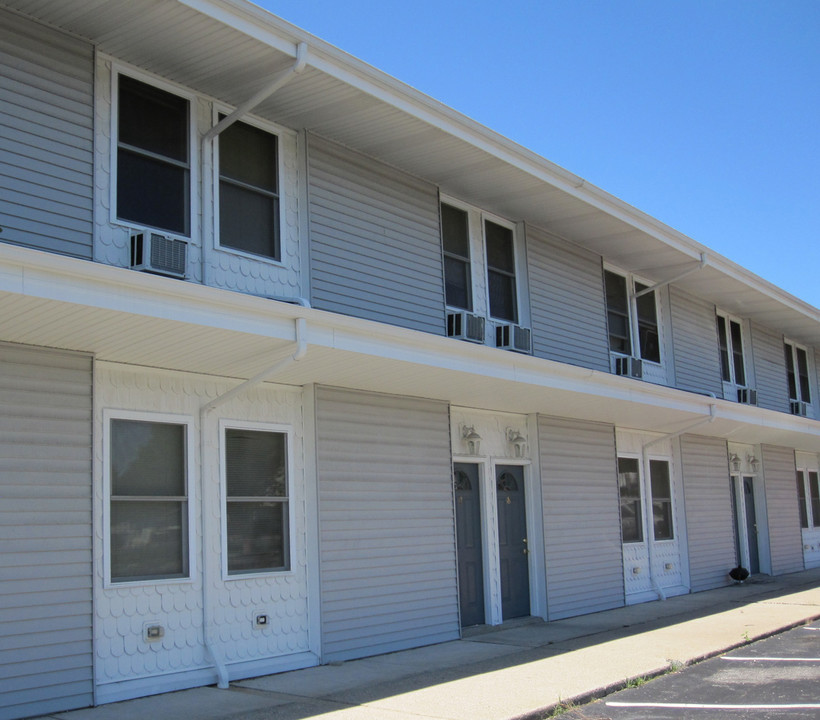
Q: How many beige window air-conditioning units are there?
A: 6